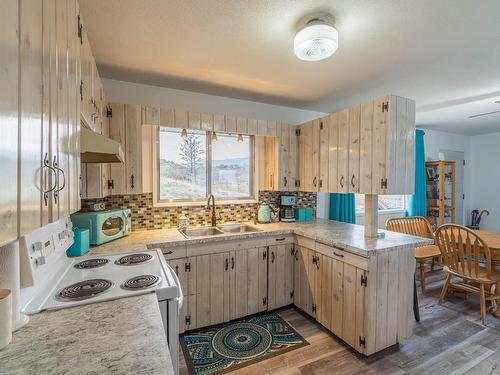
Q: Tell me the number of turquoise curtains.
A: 2